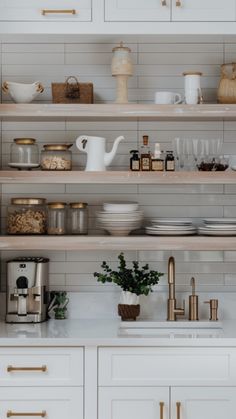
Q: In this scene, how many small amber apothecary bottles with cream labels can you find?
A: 4